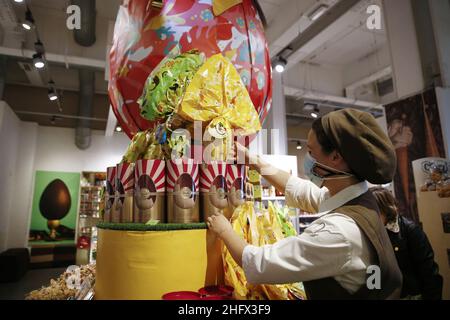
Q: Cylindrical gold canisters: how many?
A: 6